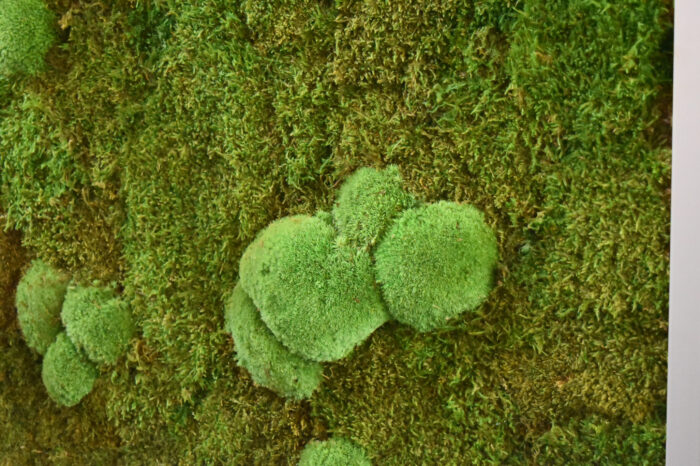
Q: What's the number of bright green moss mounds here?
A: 9